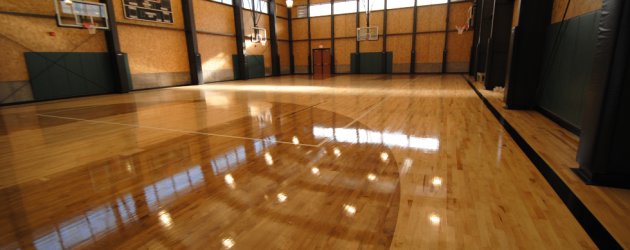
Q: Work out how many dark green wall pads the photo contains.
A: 4